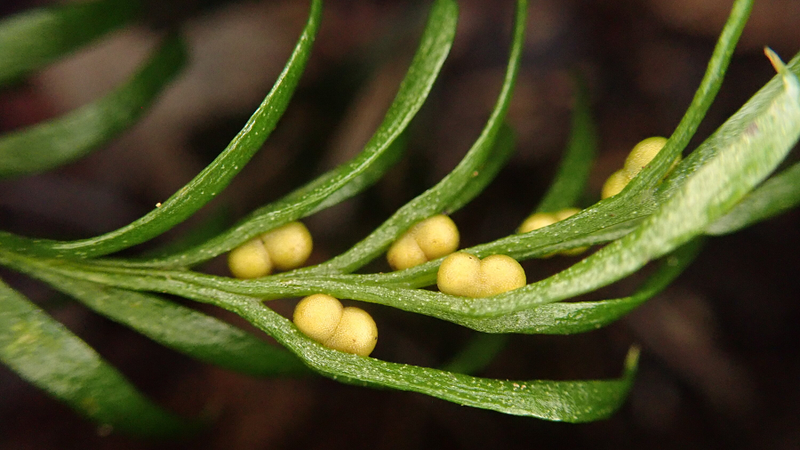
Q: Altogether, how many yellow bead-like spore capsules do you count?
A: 12